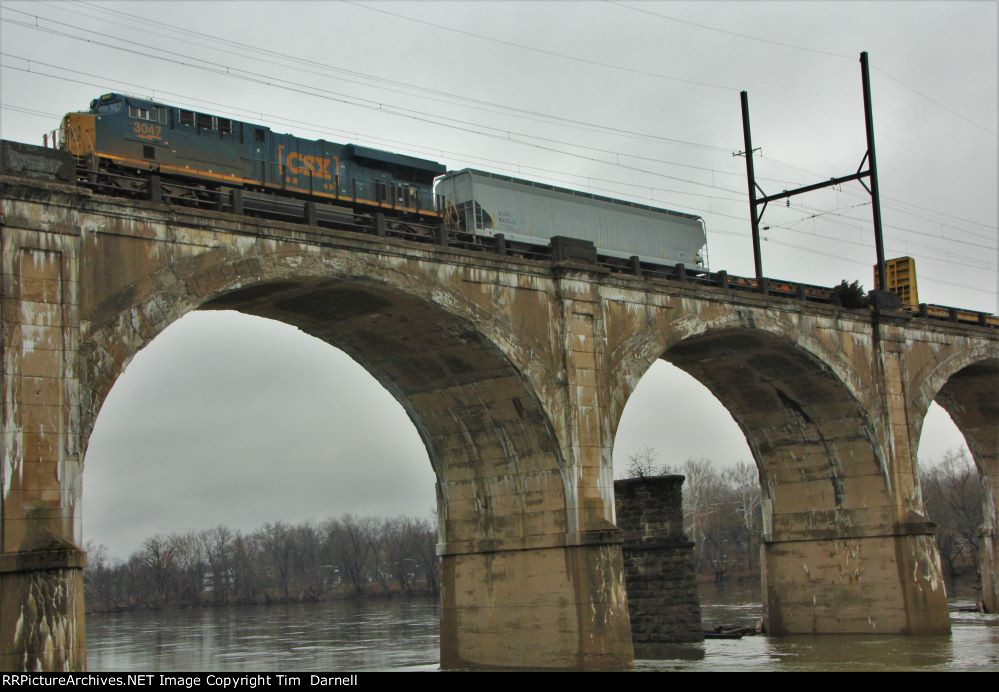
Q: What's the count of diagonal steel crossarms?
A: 4